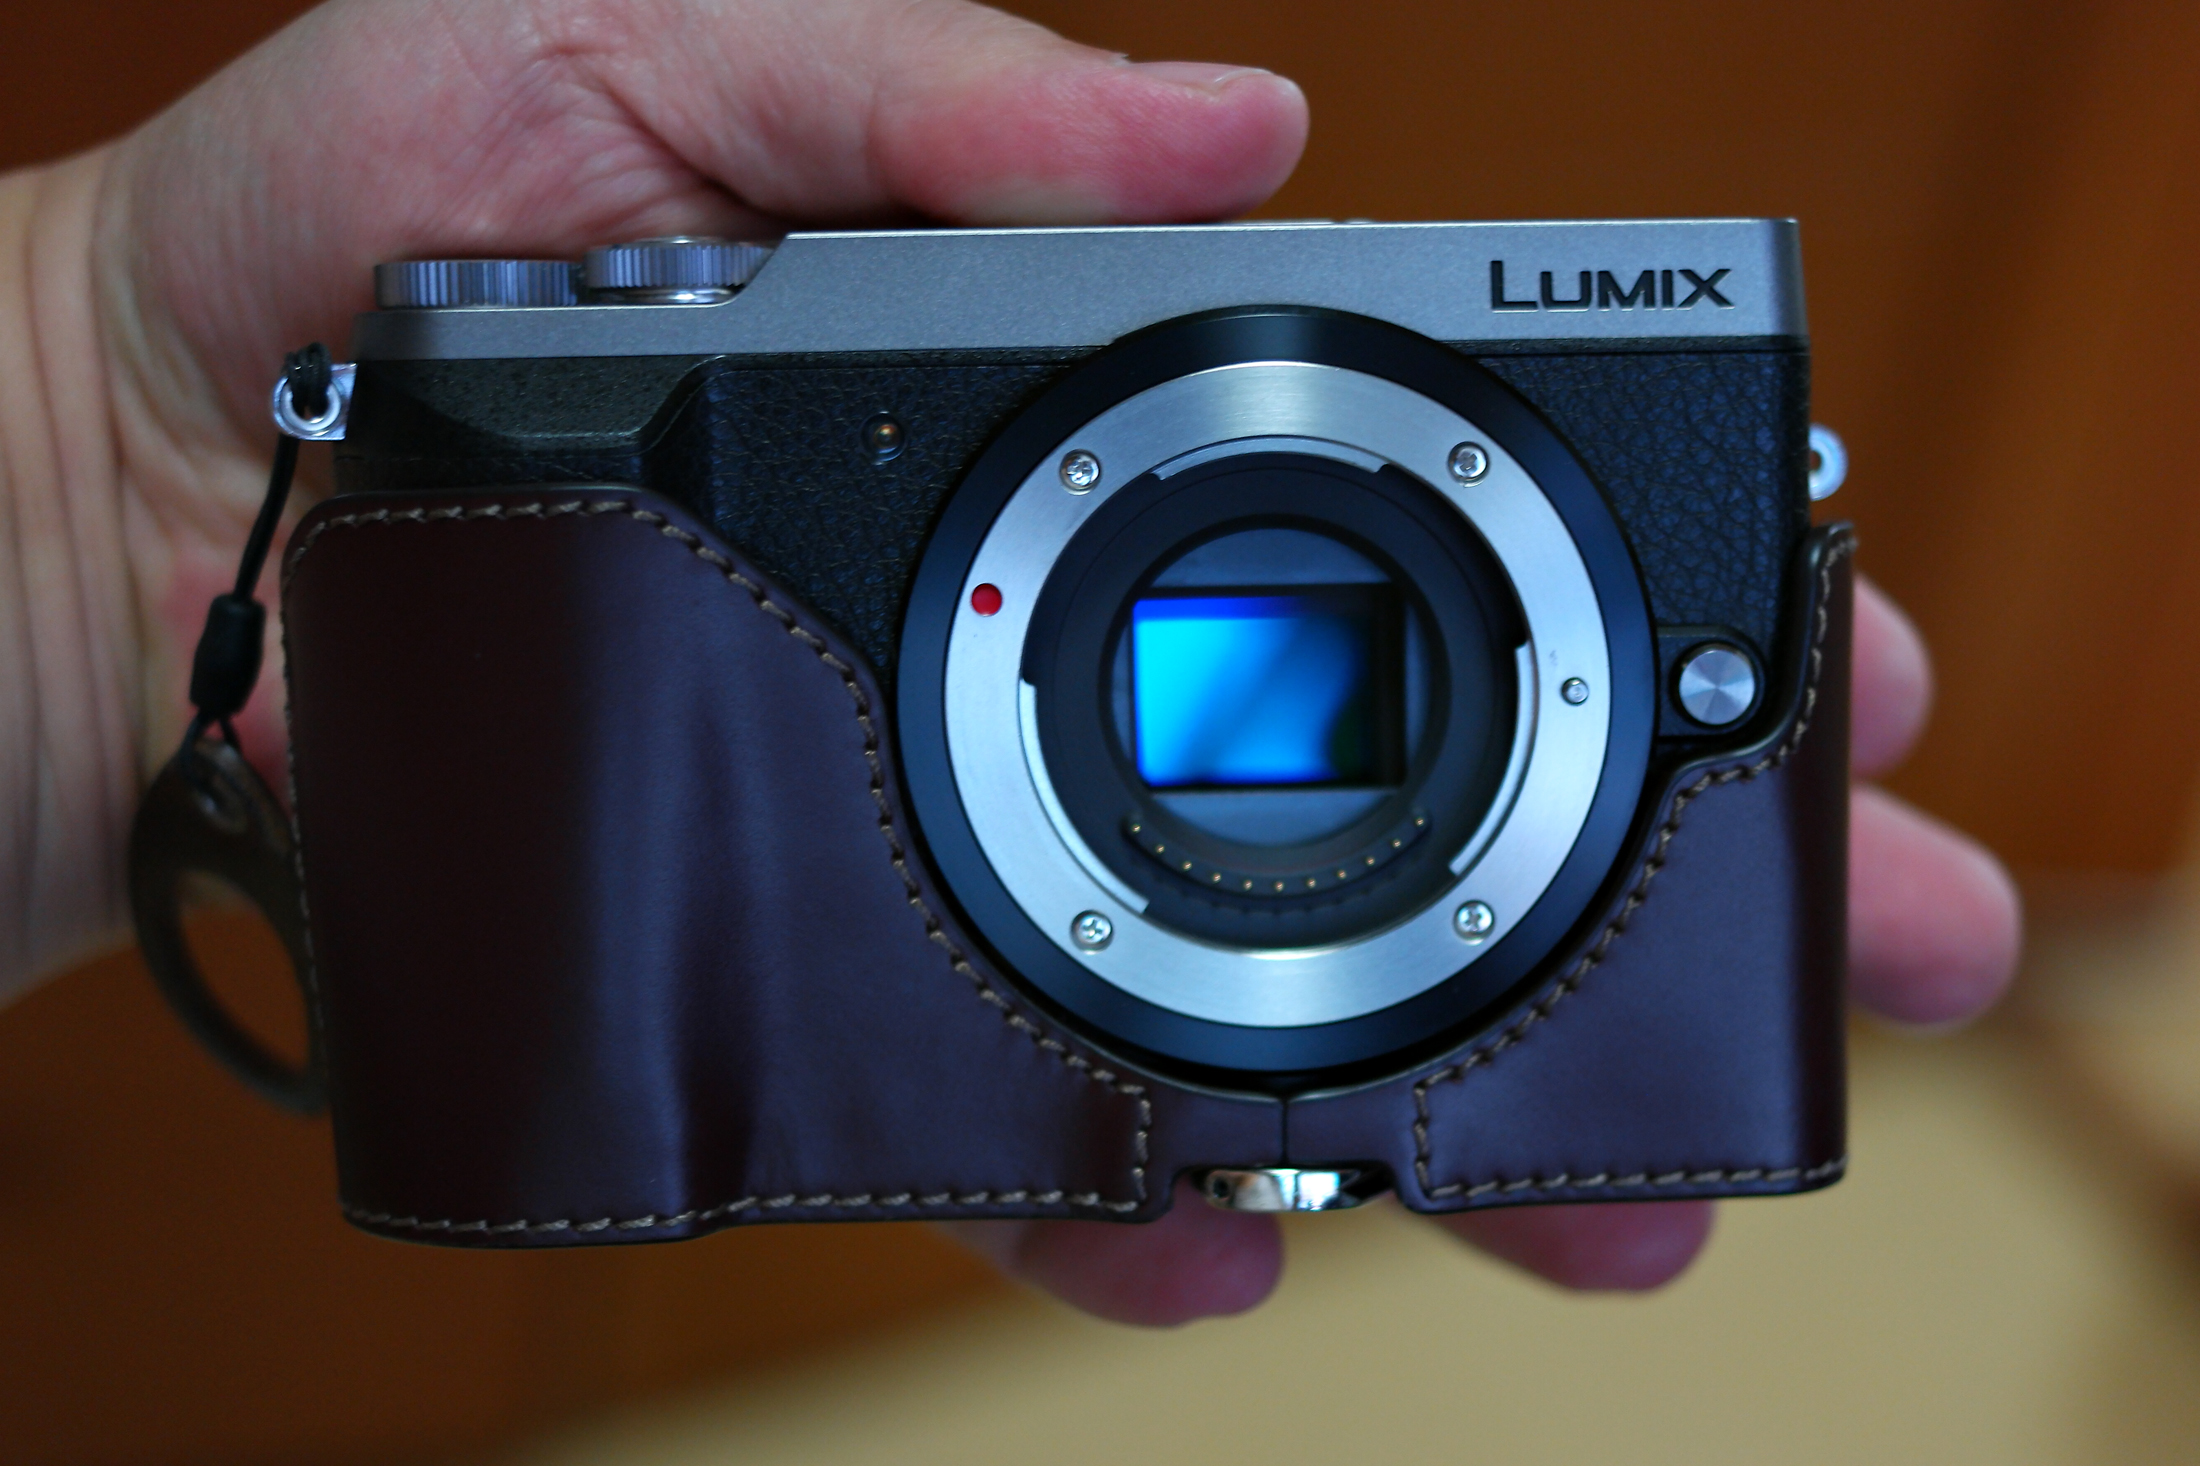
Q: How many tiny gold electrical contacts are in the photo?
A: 11